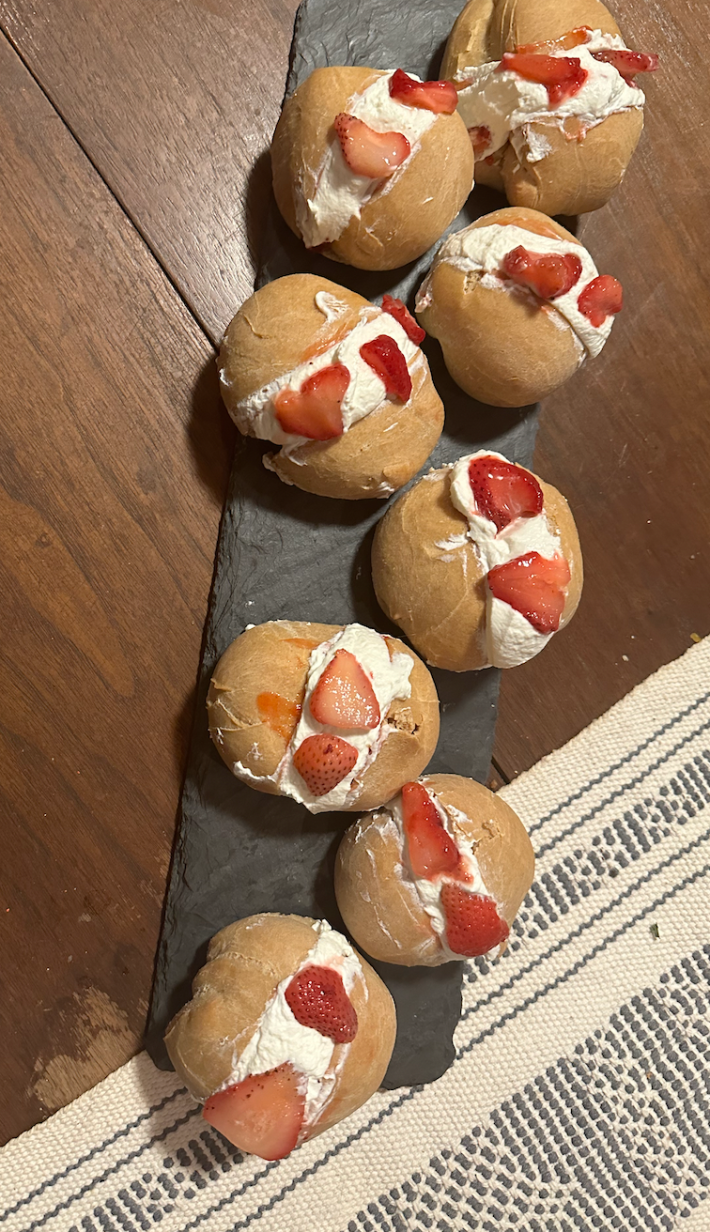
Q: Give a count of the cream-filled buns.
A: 8